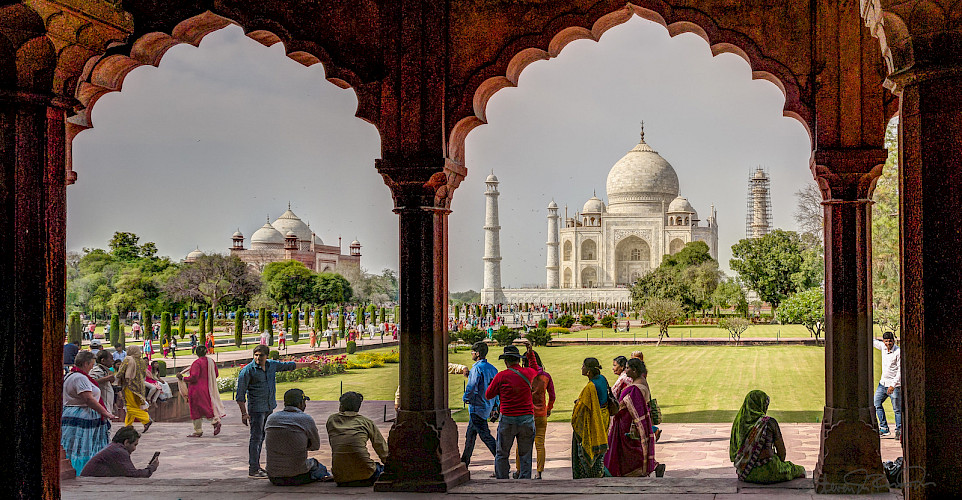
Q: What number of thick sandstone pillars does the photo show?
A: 4